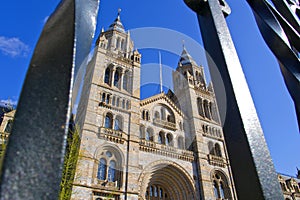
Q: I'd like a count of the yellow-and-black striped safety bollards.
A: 0